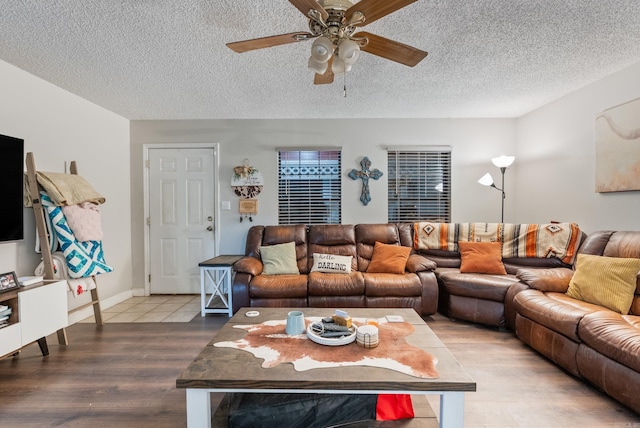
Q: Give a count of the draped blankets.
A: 5